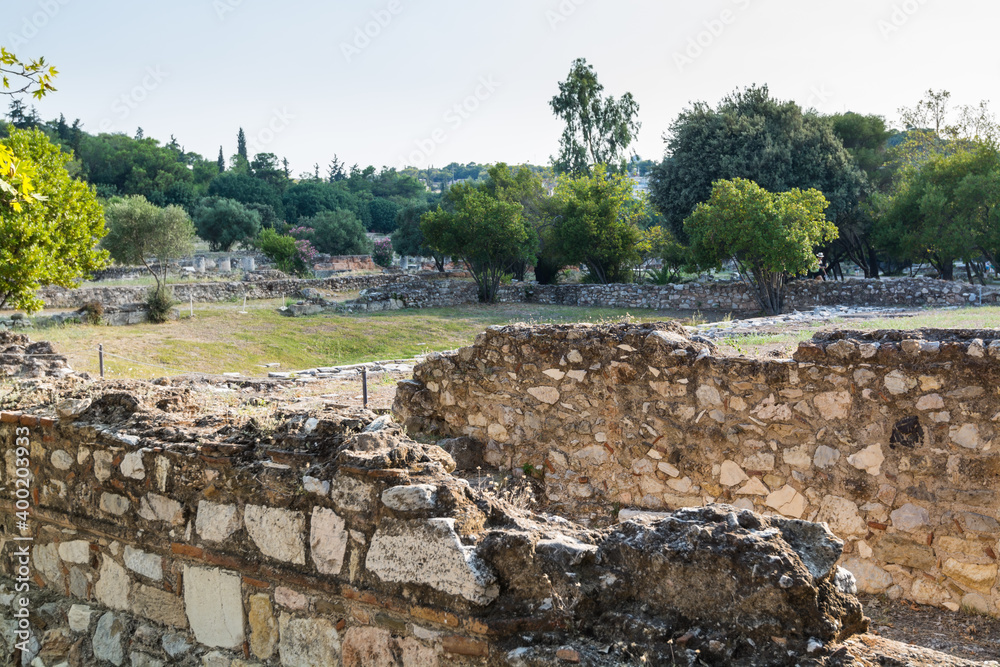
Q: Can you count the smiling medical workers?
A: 0